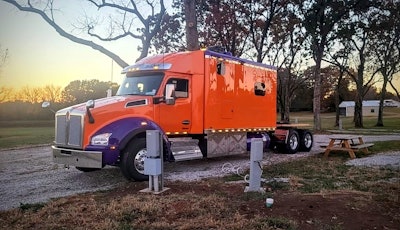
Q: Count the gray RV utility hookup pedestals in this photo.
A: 2